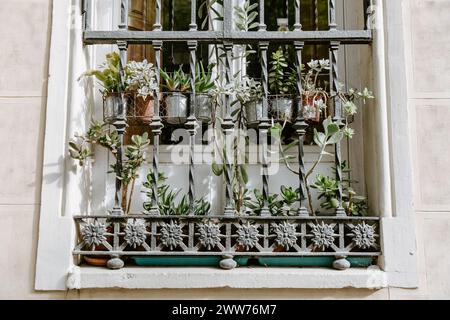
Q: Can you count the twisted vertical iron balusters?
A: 7